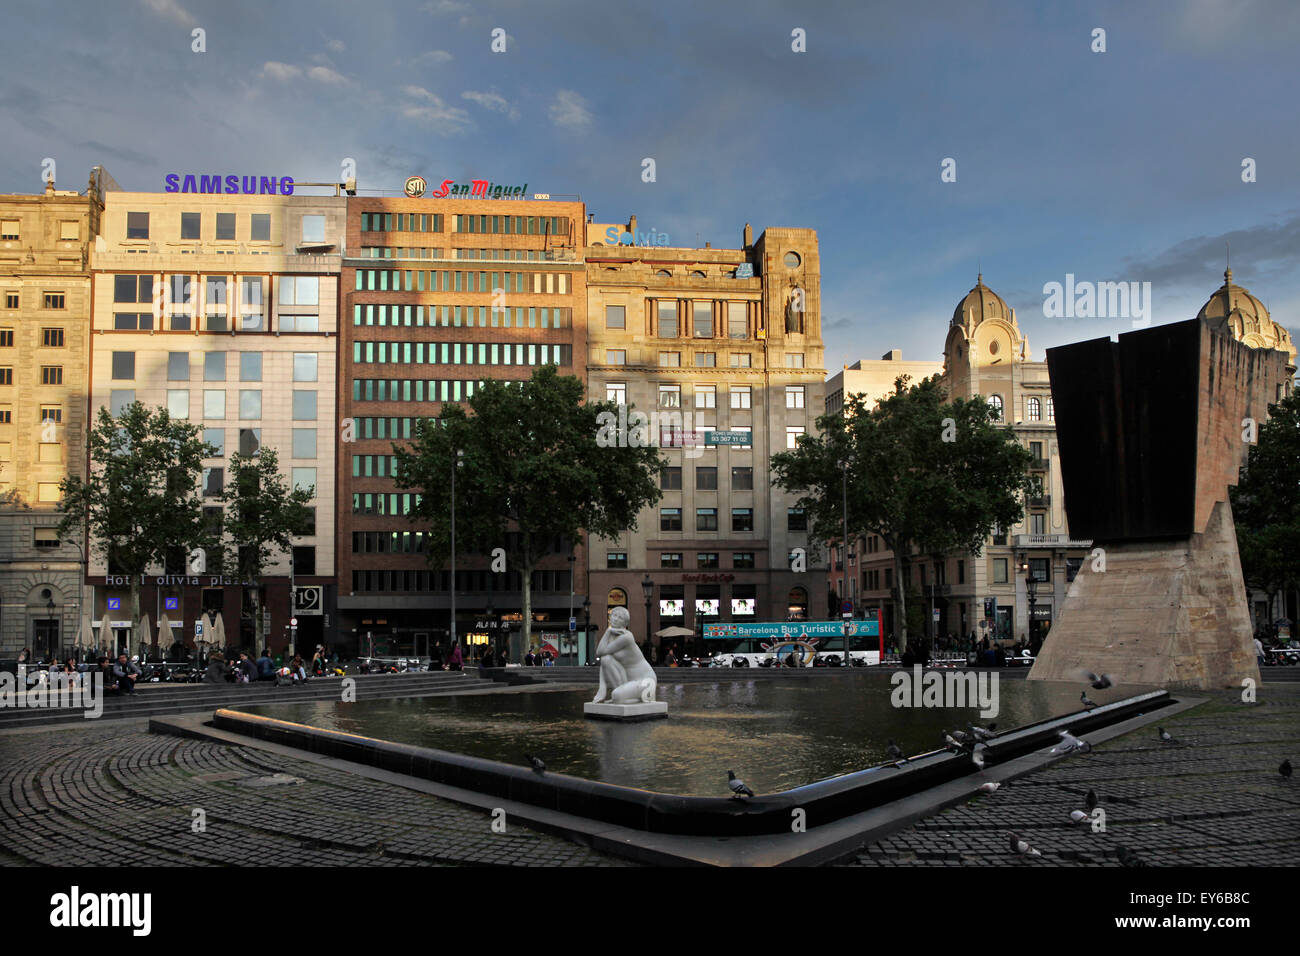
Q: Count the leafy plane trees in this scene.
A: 5